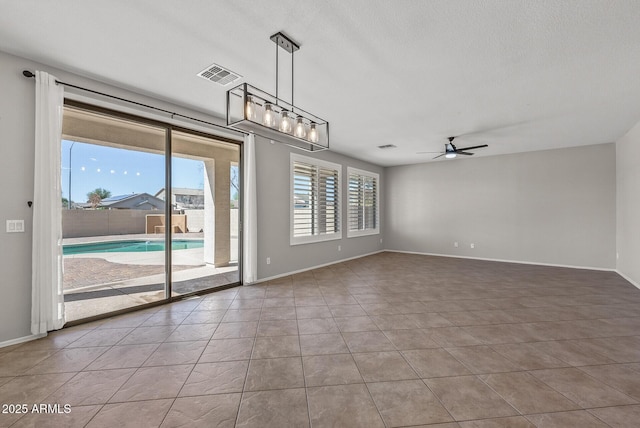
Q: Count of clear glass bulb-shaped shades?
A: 5